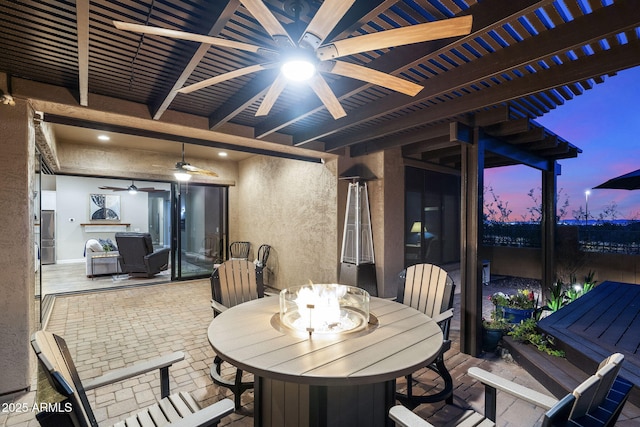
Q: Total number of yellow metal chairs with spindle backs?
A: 0